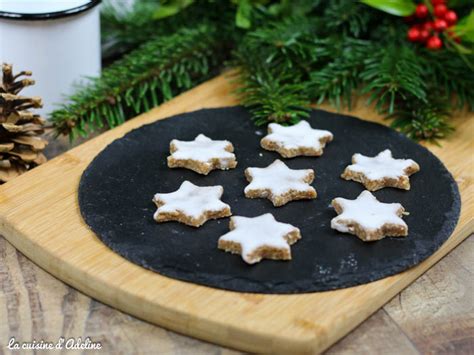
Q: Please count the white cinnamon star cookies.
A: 7